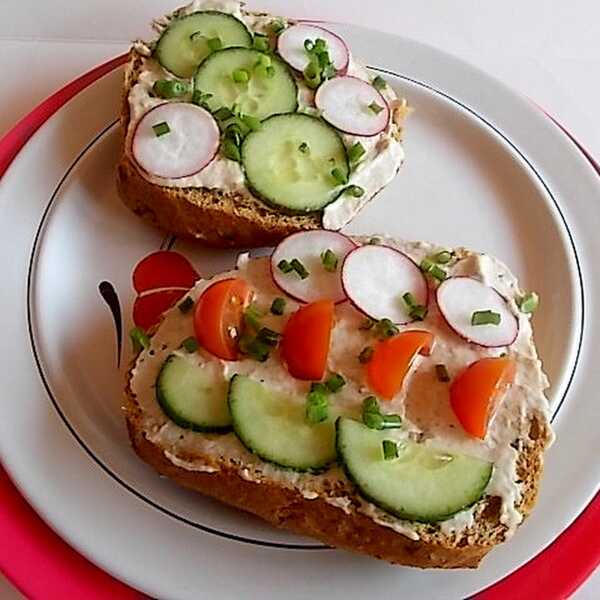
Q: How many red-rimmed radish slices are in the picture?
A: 6